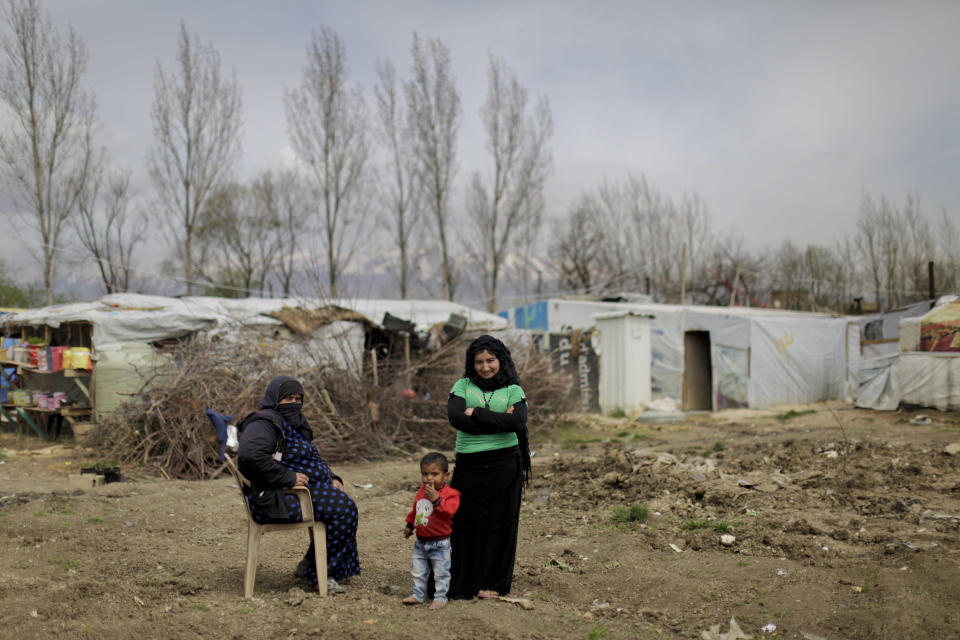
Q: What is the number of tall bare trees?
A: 6